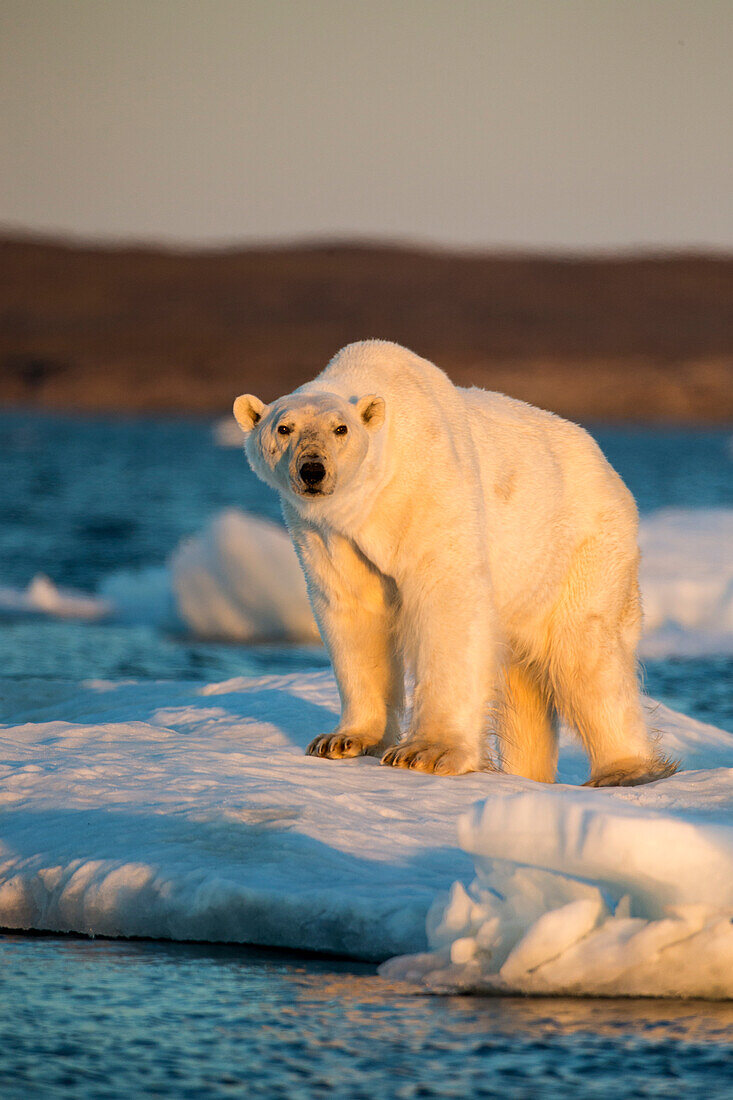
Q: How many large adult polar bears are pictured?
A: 1